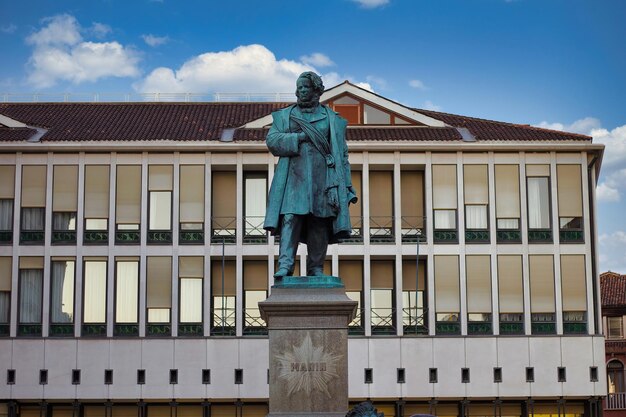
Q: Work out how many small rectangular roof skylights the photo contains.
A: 3